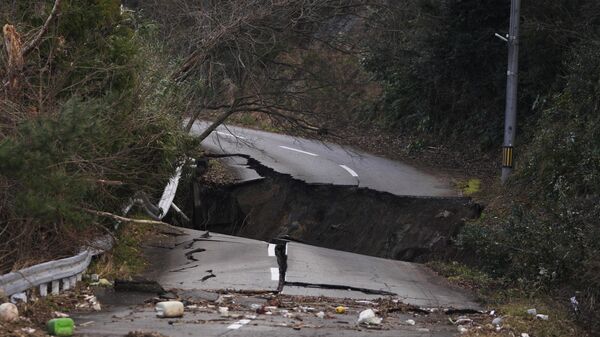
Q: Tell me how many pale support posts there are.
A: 5